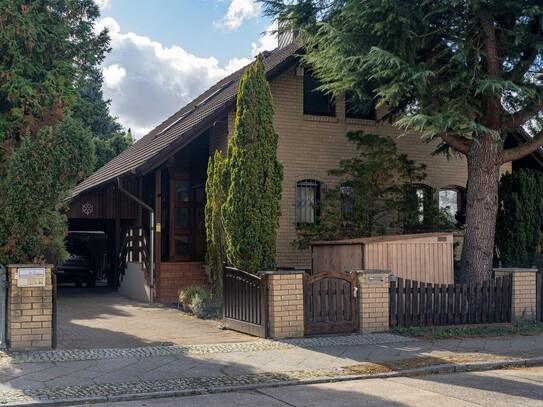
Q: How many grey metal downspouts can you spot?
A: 1